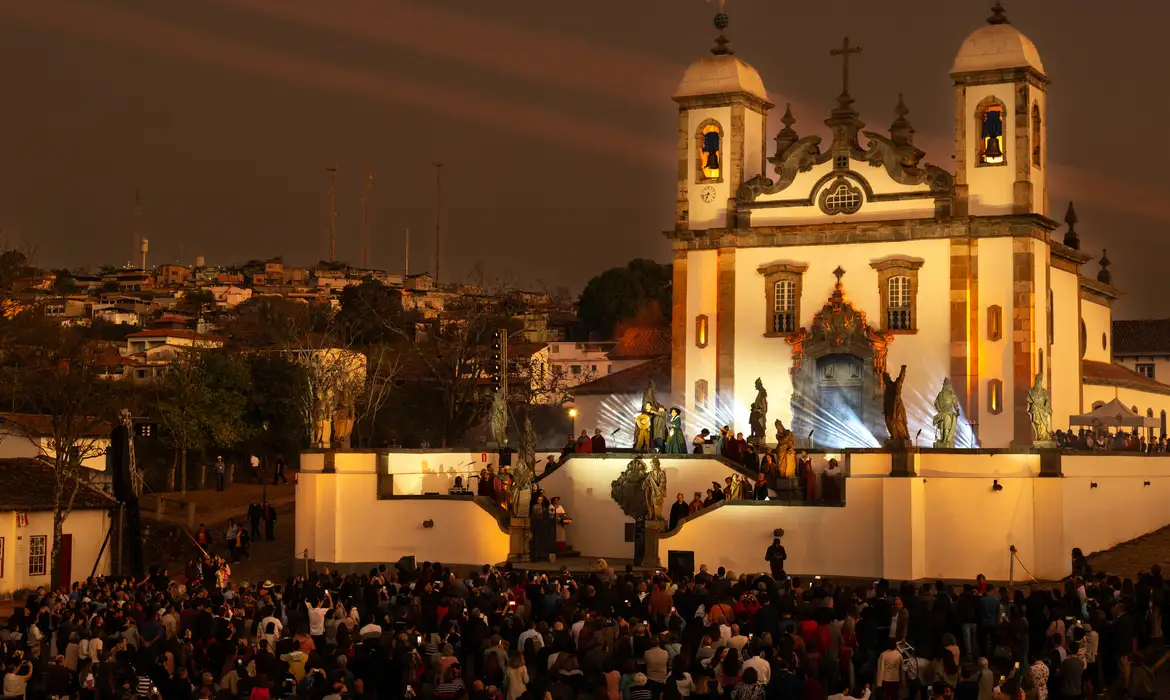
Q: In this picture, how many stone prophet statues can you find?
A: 12